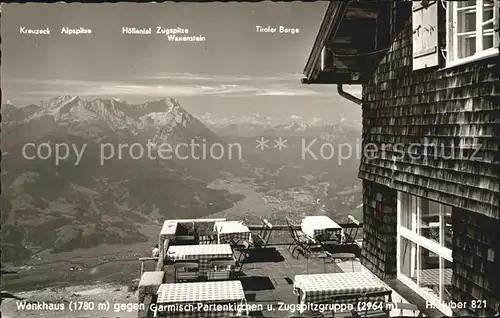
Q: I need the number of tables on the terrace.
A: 5